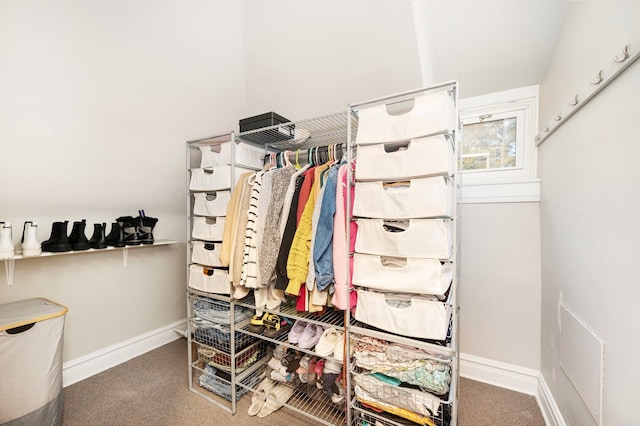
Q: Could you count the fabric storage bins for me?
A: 12